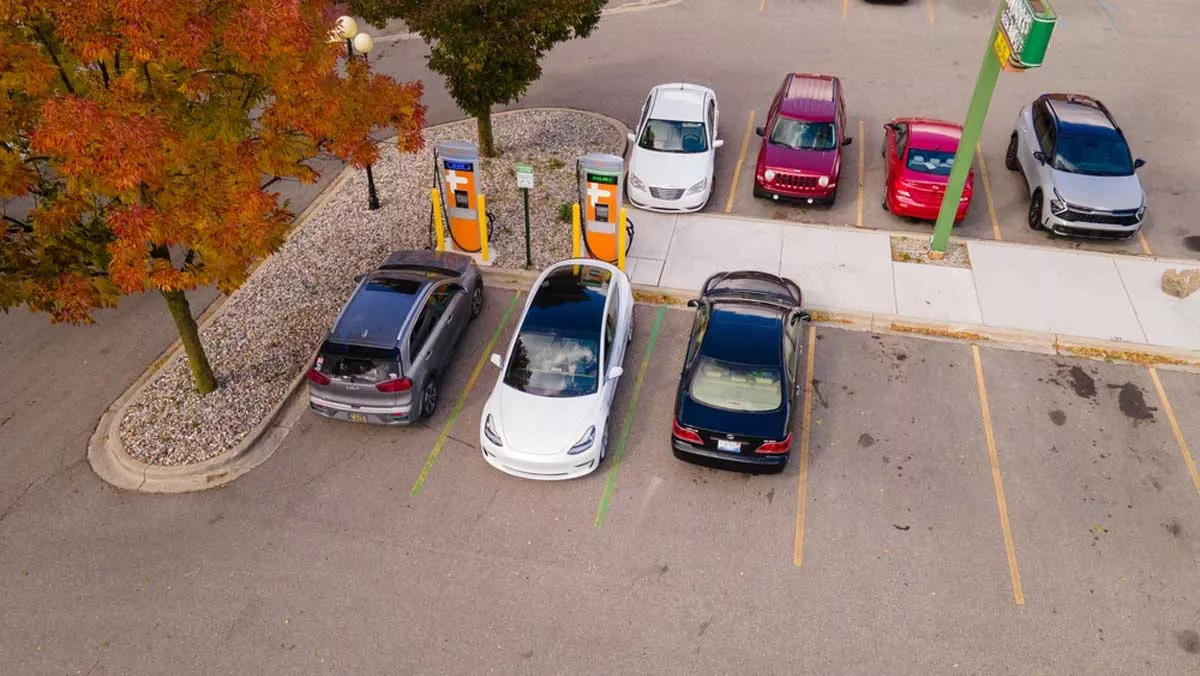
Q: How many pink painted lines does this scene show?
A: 0